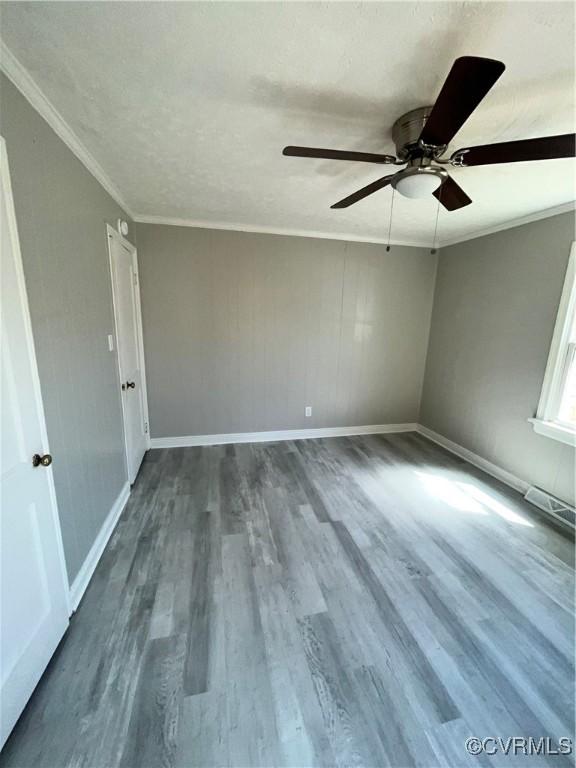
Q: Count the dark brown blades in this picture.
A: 5